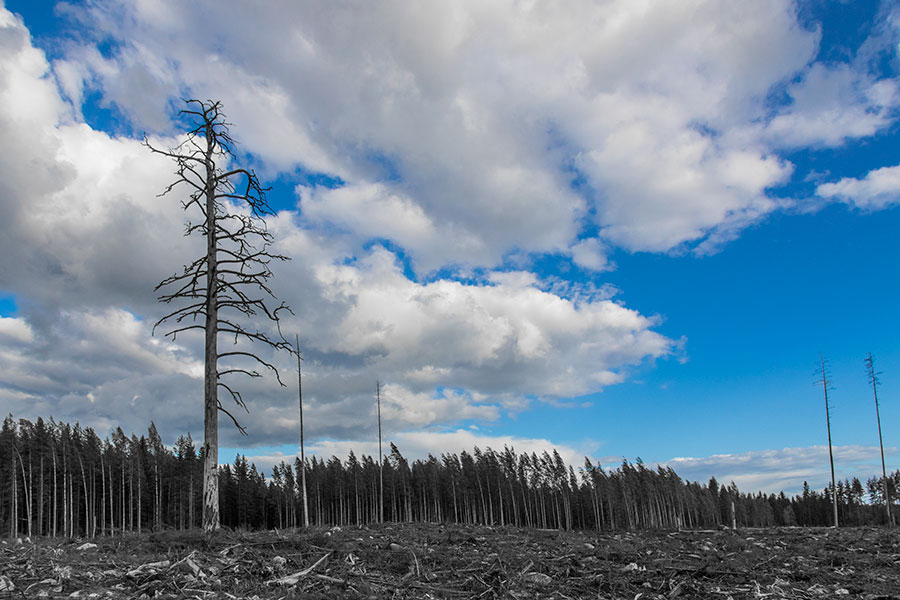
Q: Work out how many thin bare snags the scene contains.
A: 4